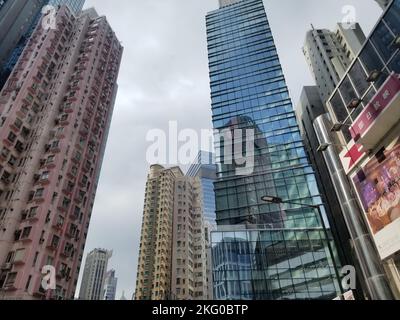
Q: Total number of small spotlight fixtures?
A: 5